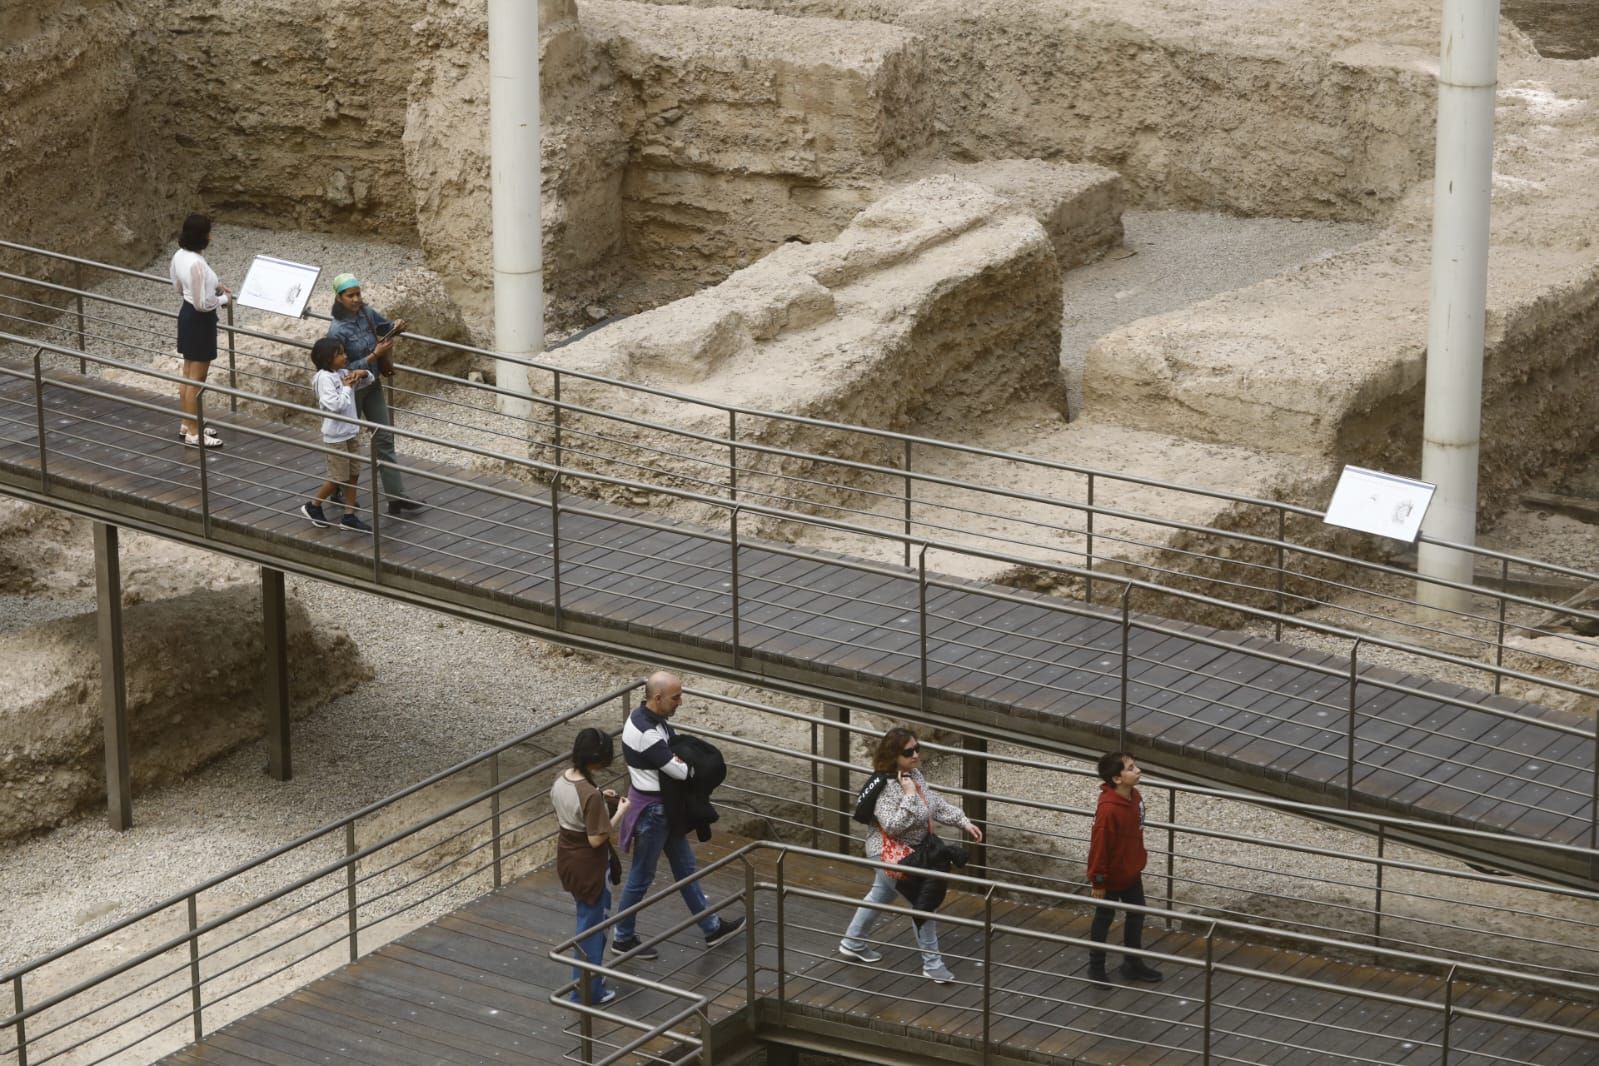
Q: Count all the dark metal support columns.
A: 4